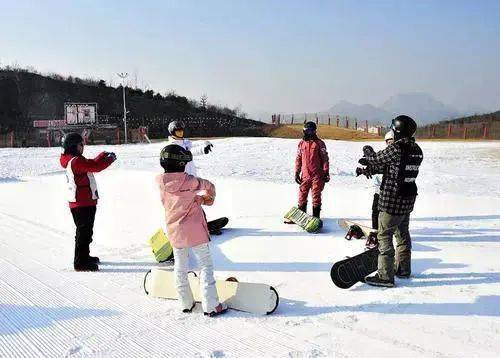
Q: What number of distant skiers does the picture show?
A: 0